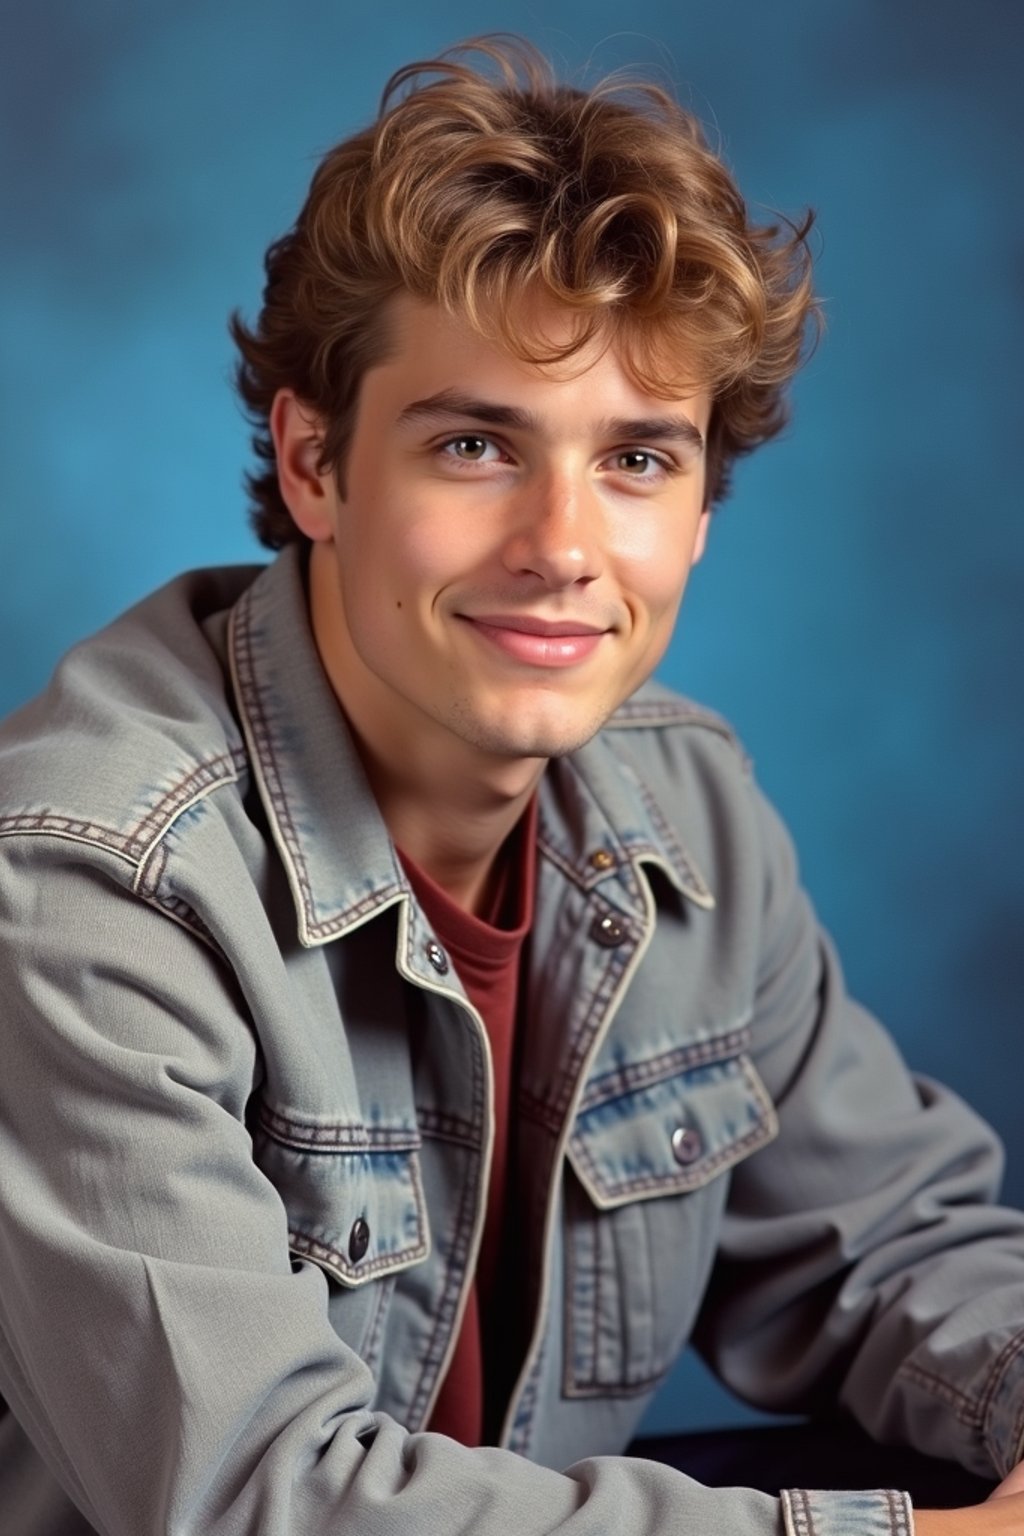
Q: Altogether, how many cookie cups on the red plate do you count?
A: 0